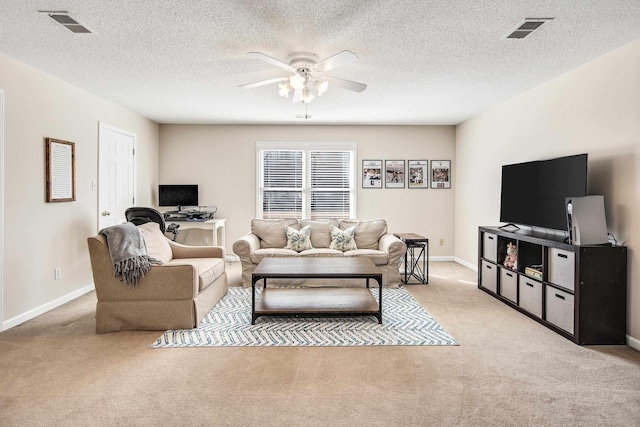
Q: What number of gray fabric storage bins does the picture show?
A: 6